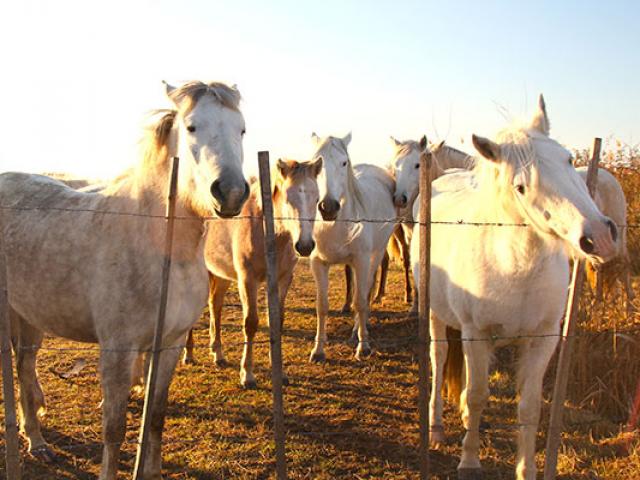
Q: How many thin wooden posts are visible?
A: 5